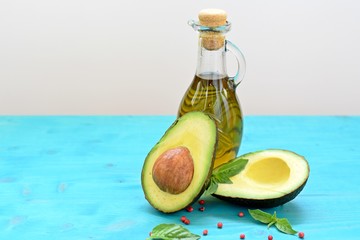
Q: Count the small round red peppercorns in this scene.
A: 11